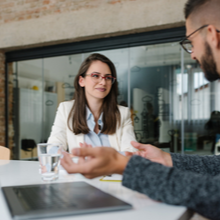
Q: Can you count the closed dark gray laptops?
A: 1